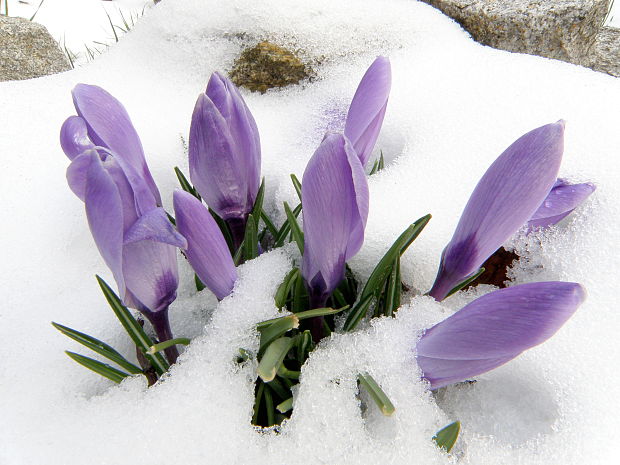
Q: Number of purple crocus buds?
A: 9